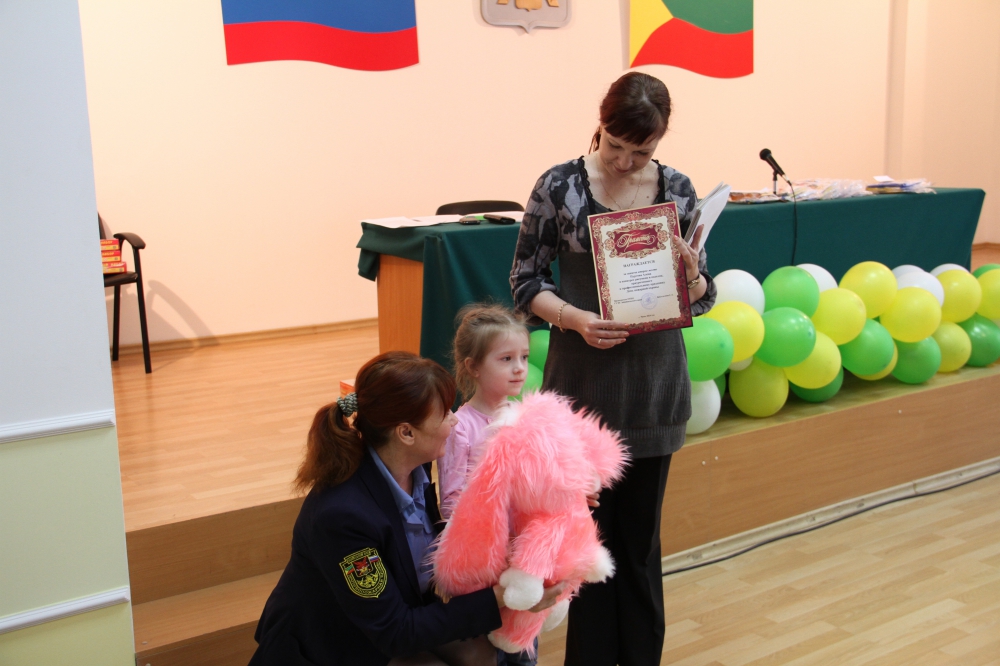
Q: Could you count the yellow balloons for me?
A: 10